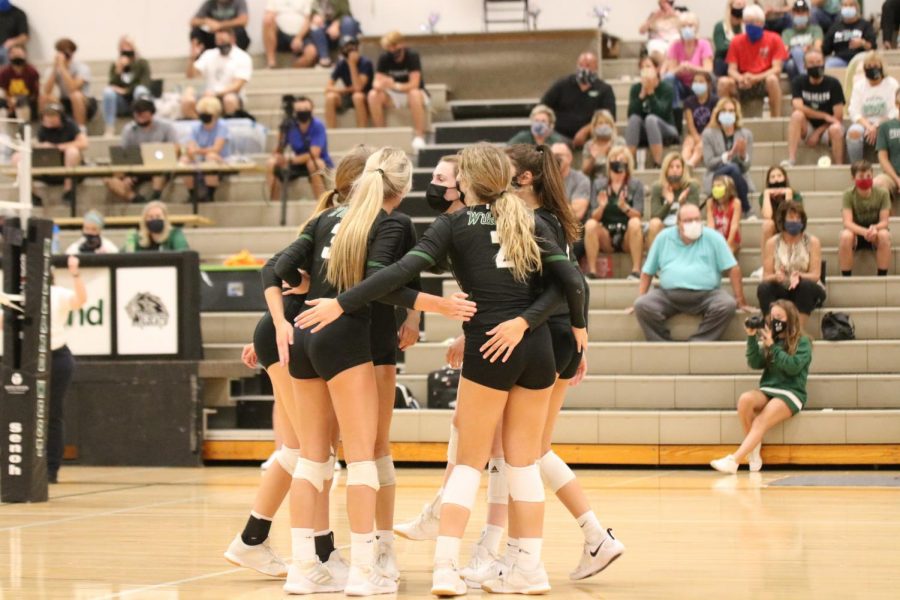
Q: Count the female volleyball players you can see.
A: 6